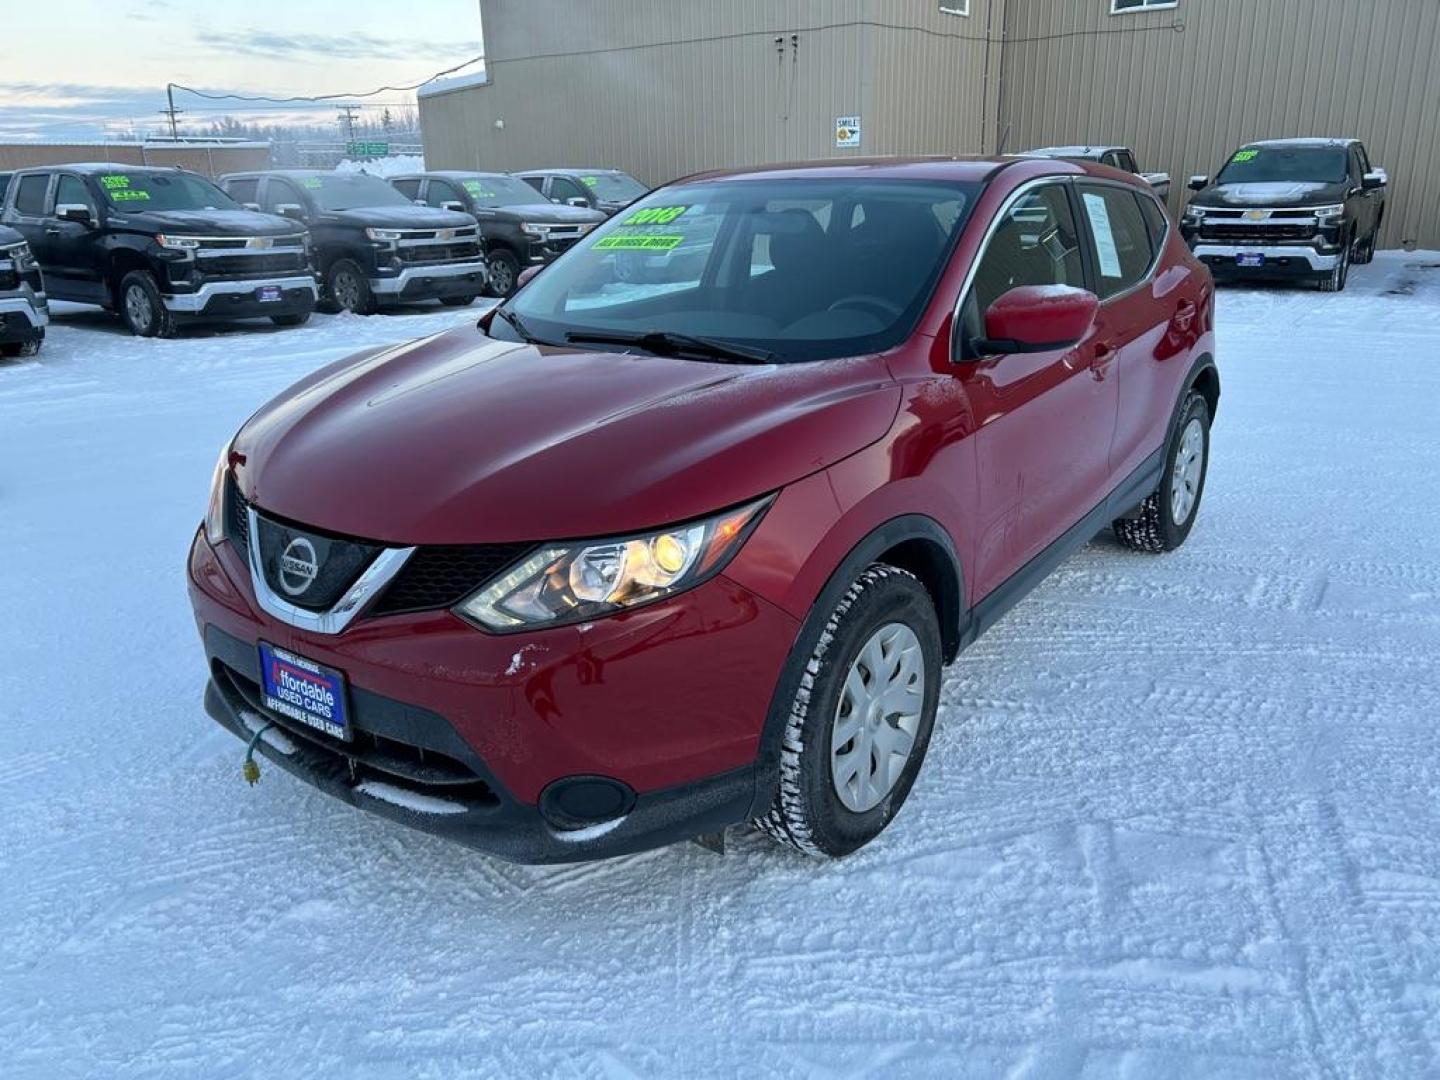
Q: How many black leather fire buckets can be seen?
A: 0